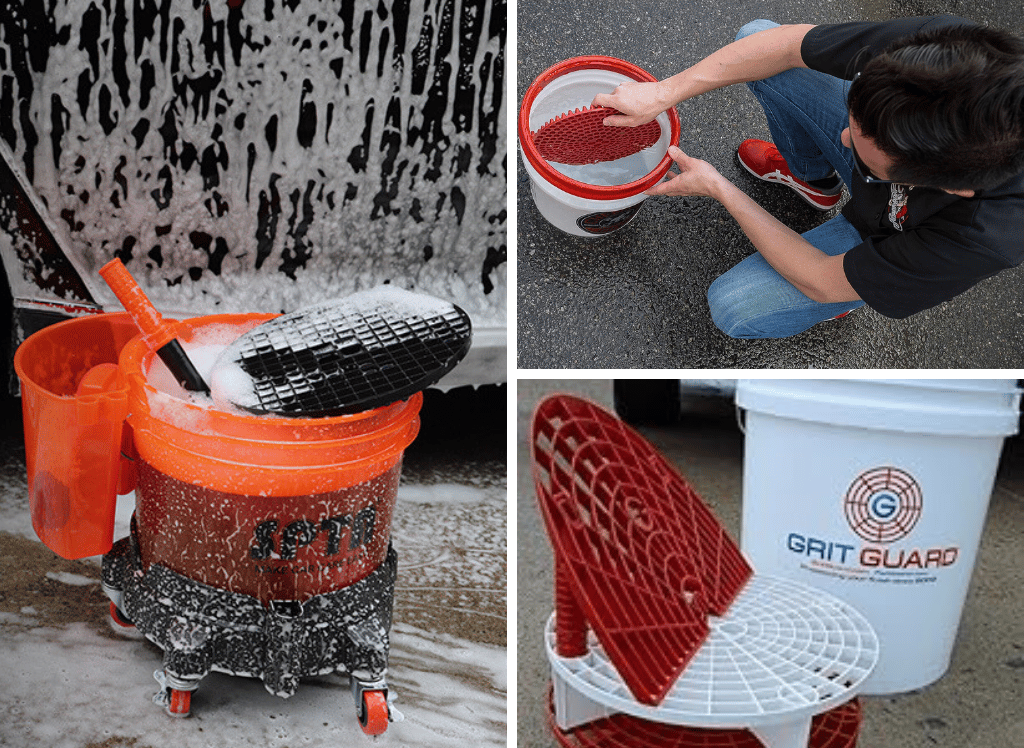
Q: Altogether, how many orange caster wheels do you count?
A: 3